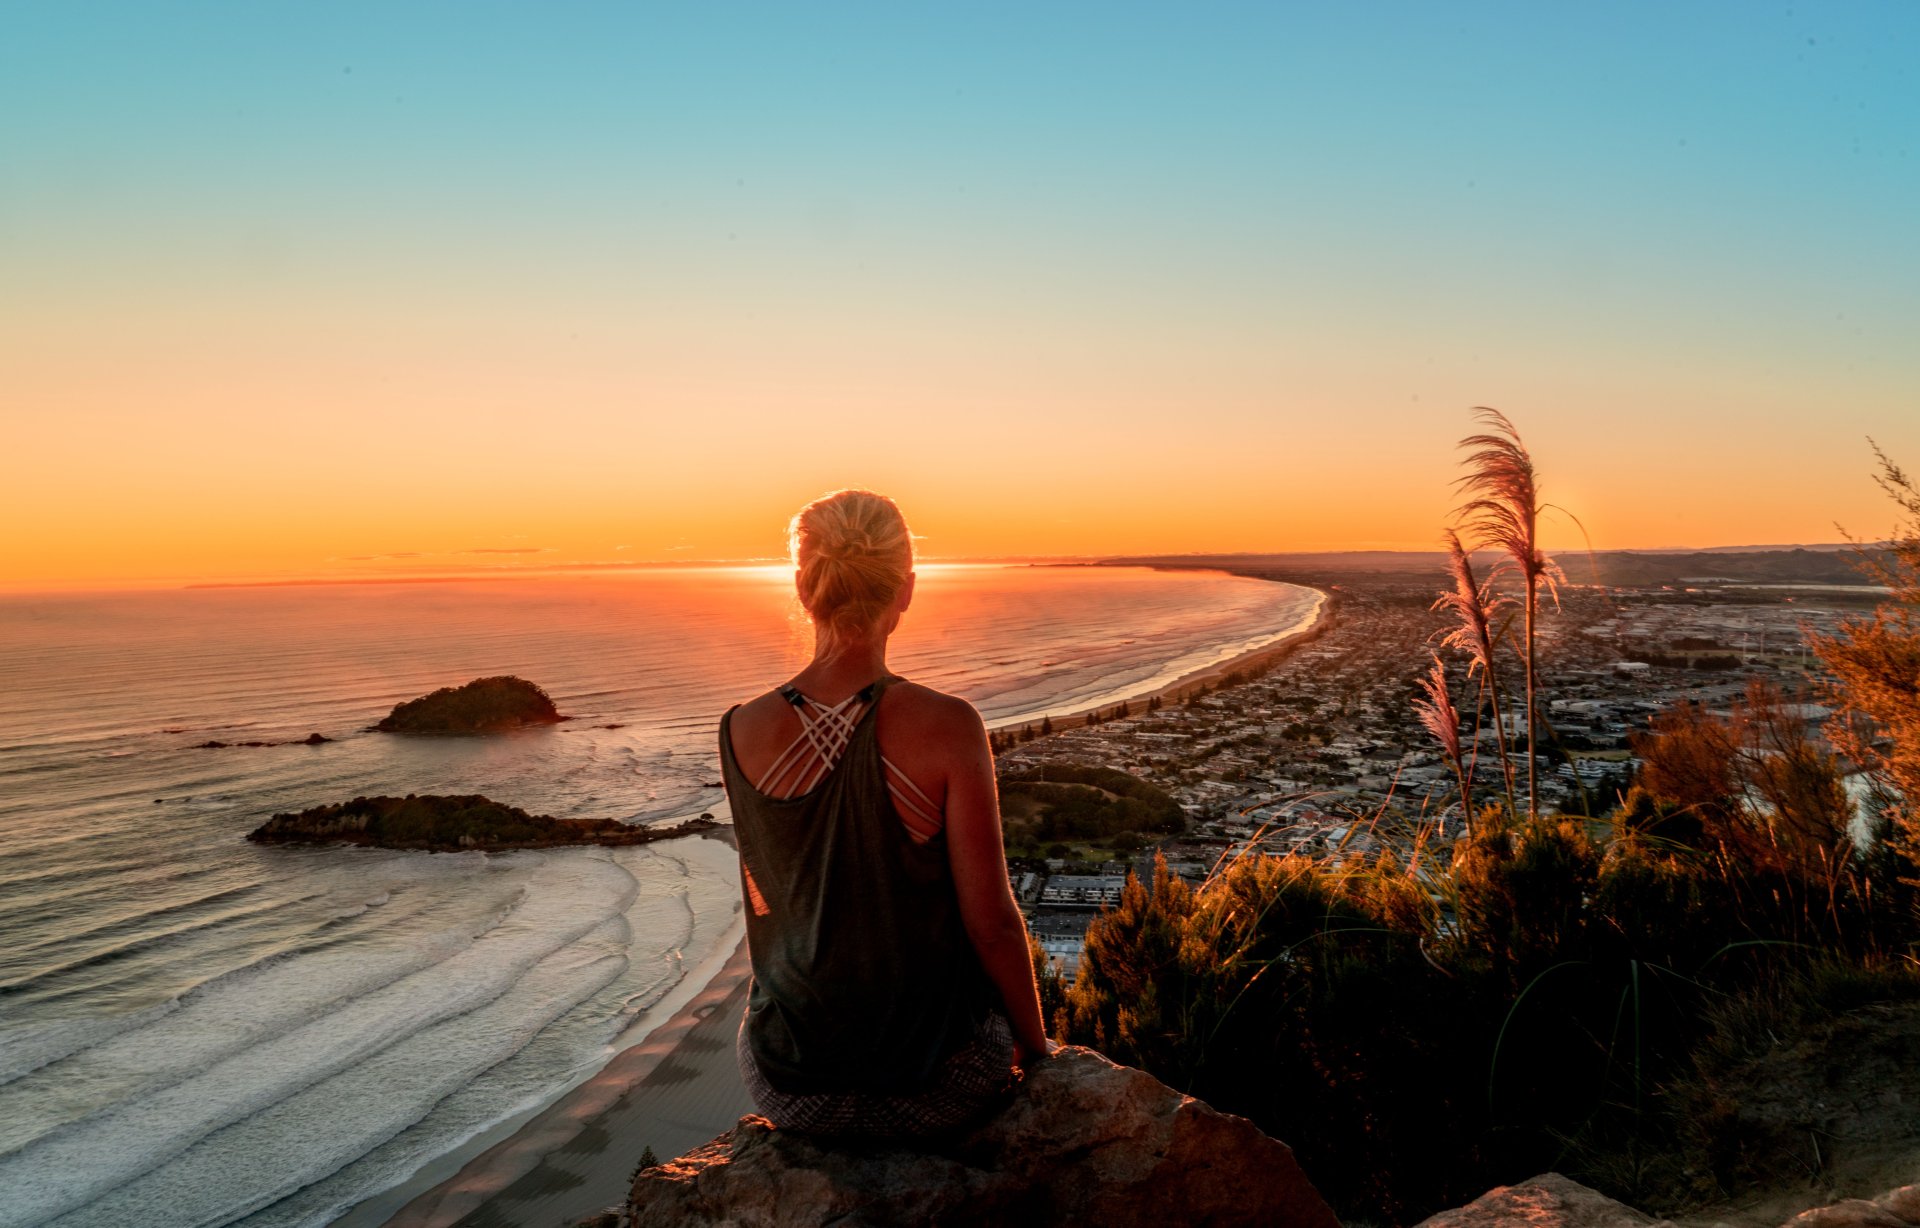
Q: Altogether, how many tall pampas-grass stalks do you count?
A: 3